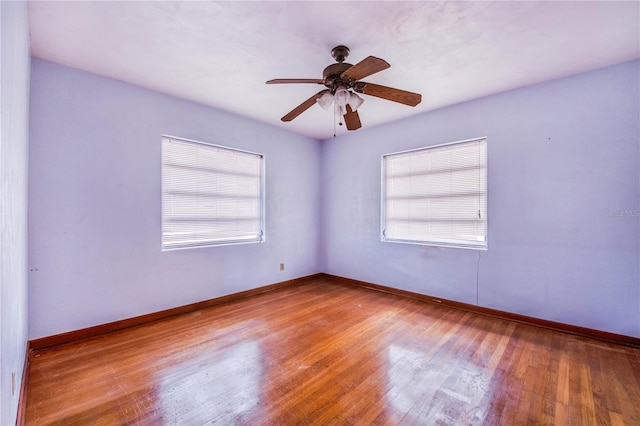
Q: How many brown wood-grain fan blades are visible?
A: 5